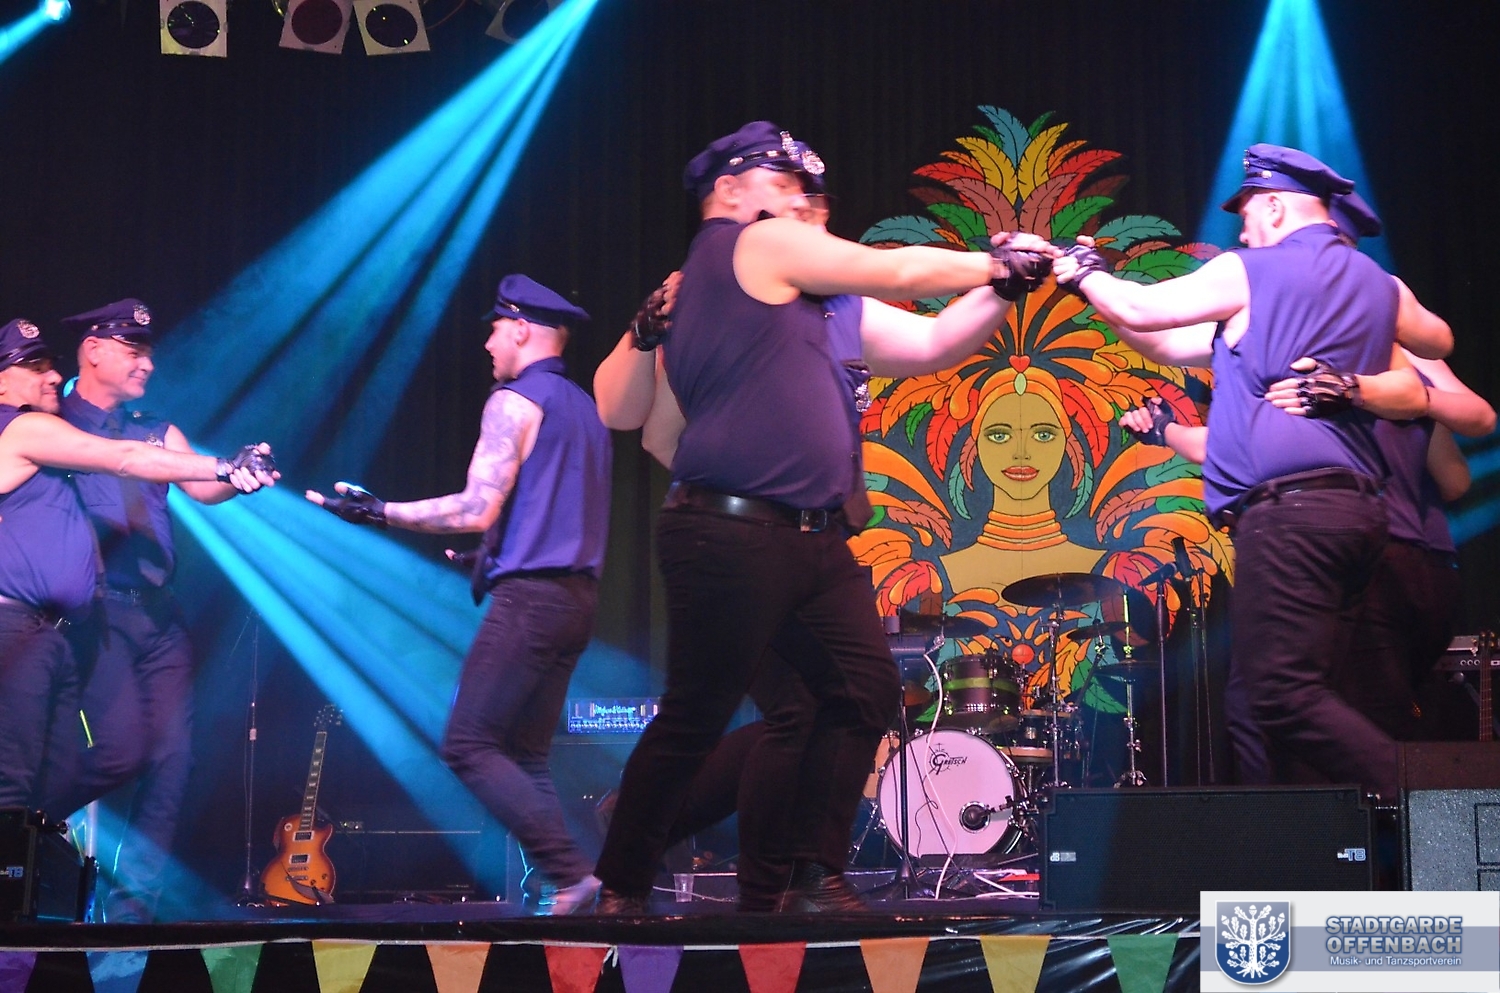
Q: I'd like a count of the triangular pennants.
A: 11